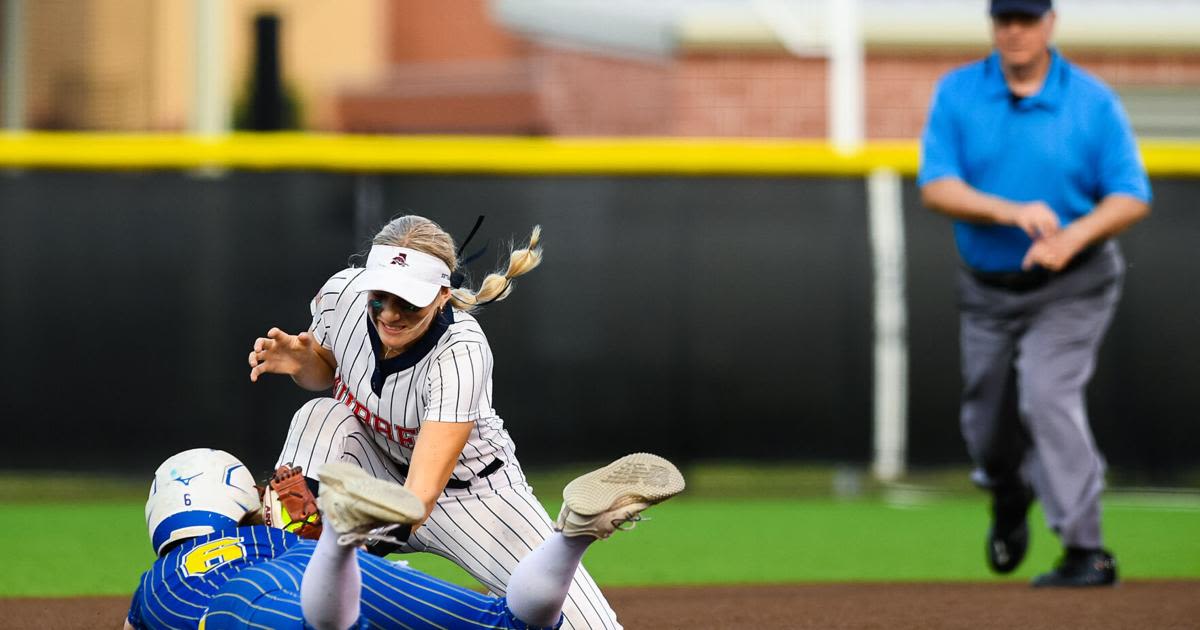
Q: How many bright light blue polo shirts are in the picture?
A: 1